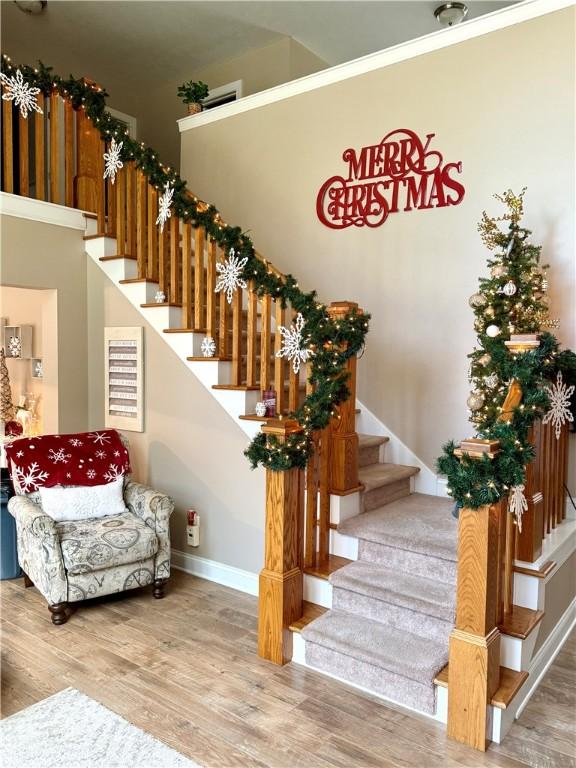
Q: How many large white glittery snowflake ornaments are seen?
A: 7